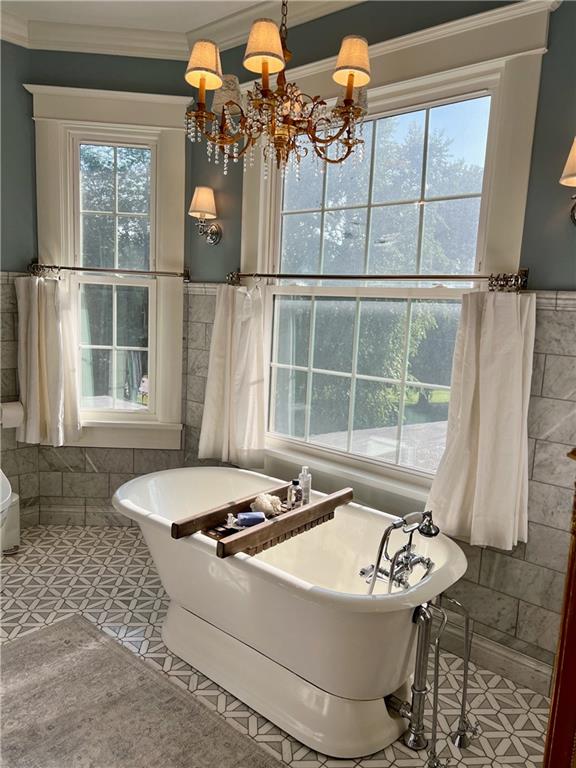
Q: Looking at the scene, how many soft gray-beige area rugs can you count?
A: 1